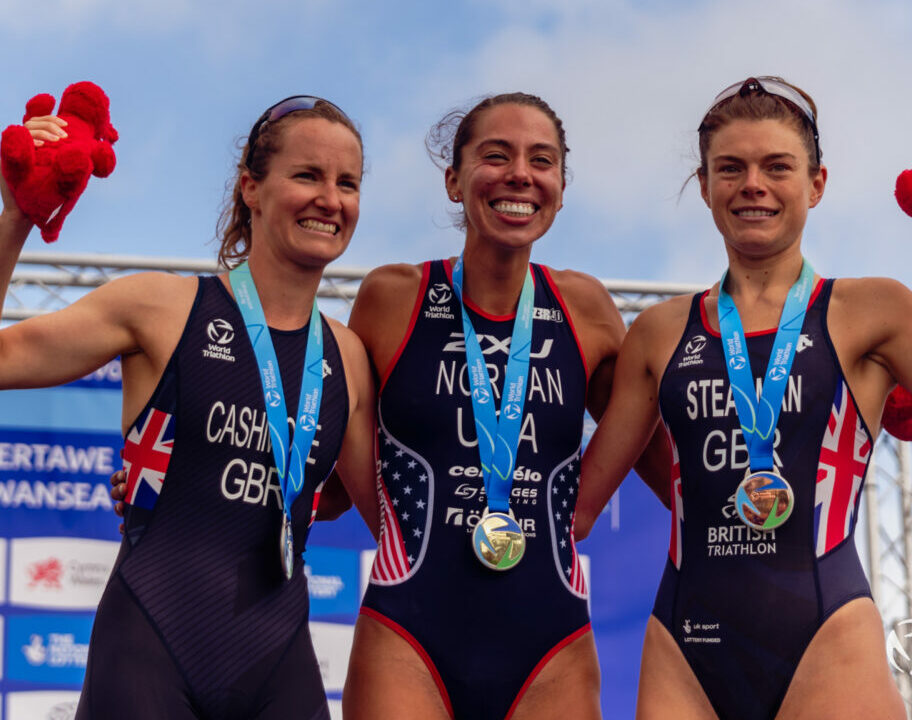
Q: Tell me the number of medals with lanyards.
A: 3